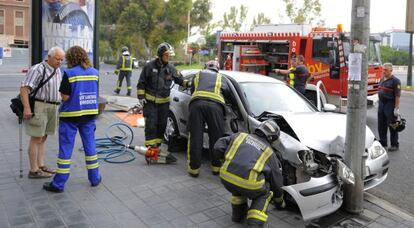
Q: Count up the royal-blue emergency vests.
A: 1